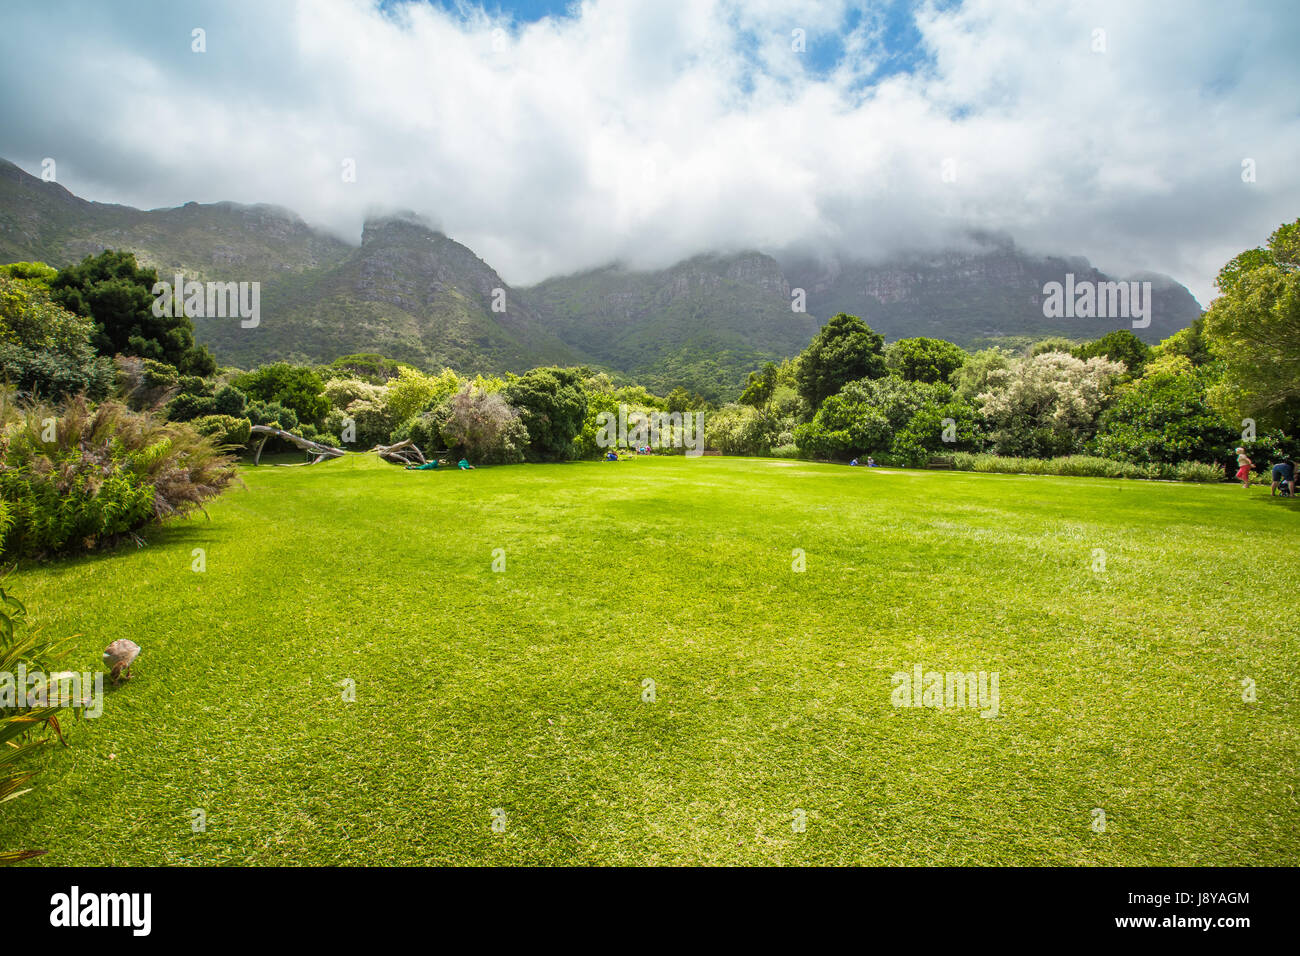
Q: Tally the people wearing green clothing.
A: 2